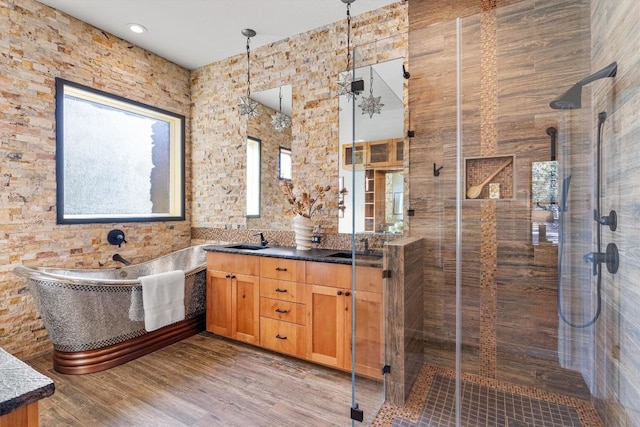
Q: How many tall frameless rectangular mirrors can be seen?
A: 2